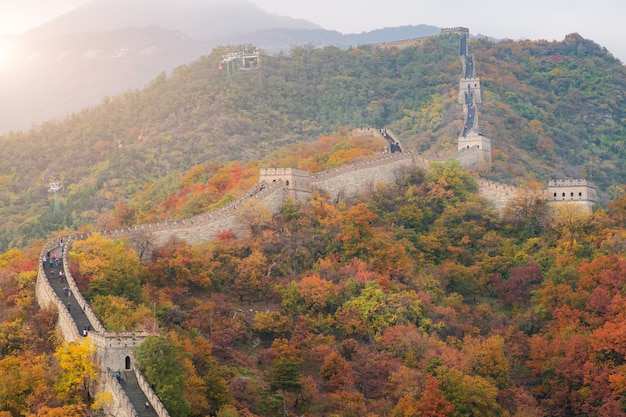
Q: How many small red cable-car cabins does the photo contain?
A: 3